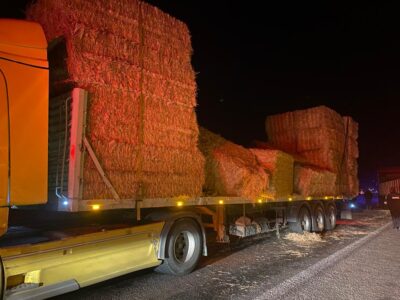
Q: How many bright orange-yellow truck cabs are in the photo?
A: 1